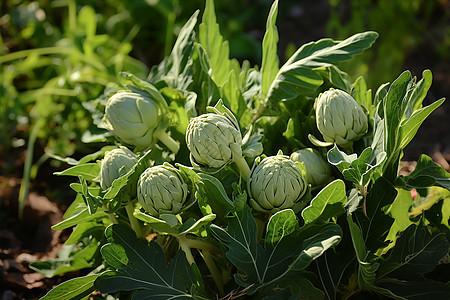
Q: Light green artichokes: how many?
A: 7